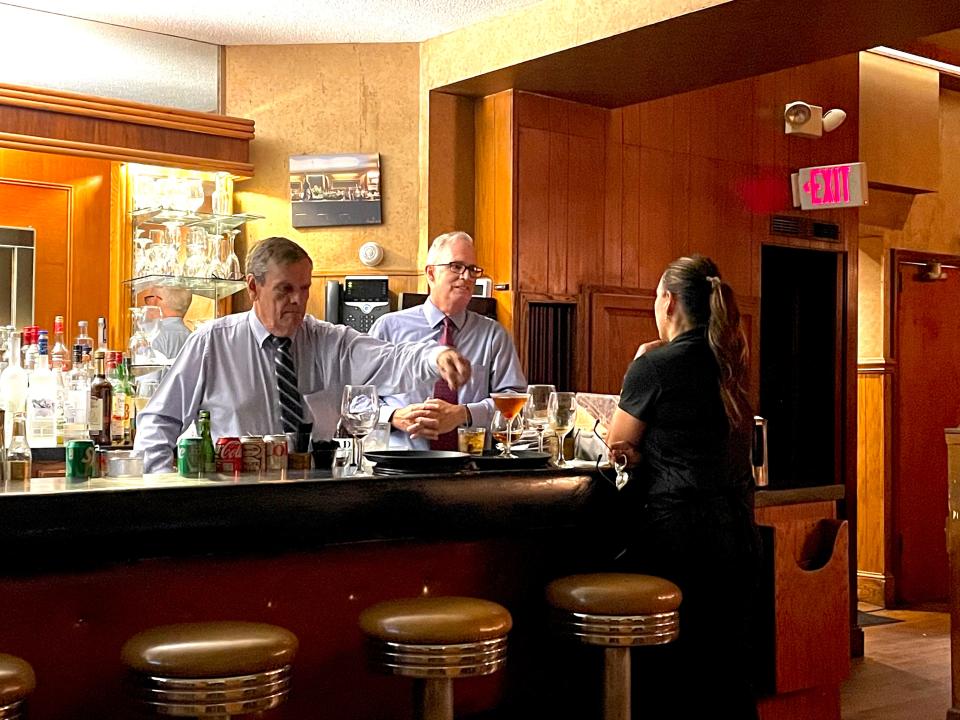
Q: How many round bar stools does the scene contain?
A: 4